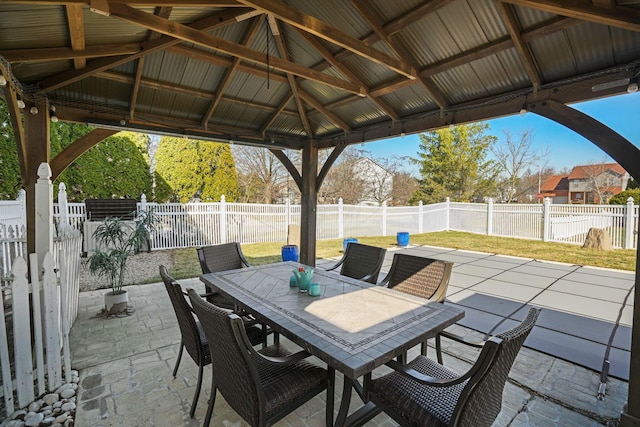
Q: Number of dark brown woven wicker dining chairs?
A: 6